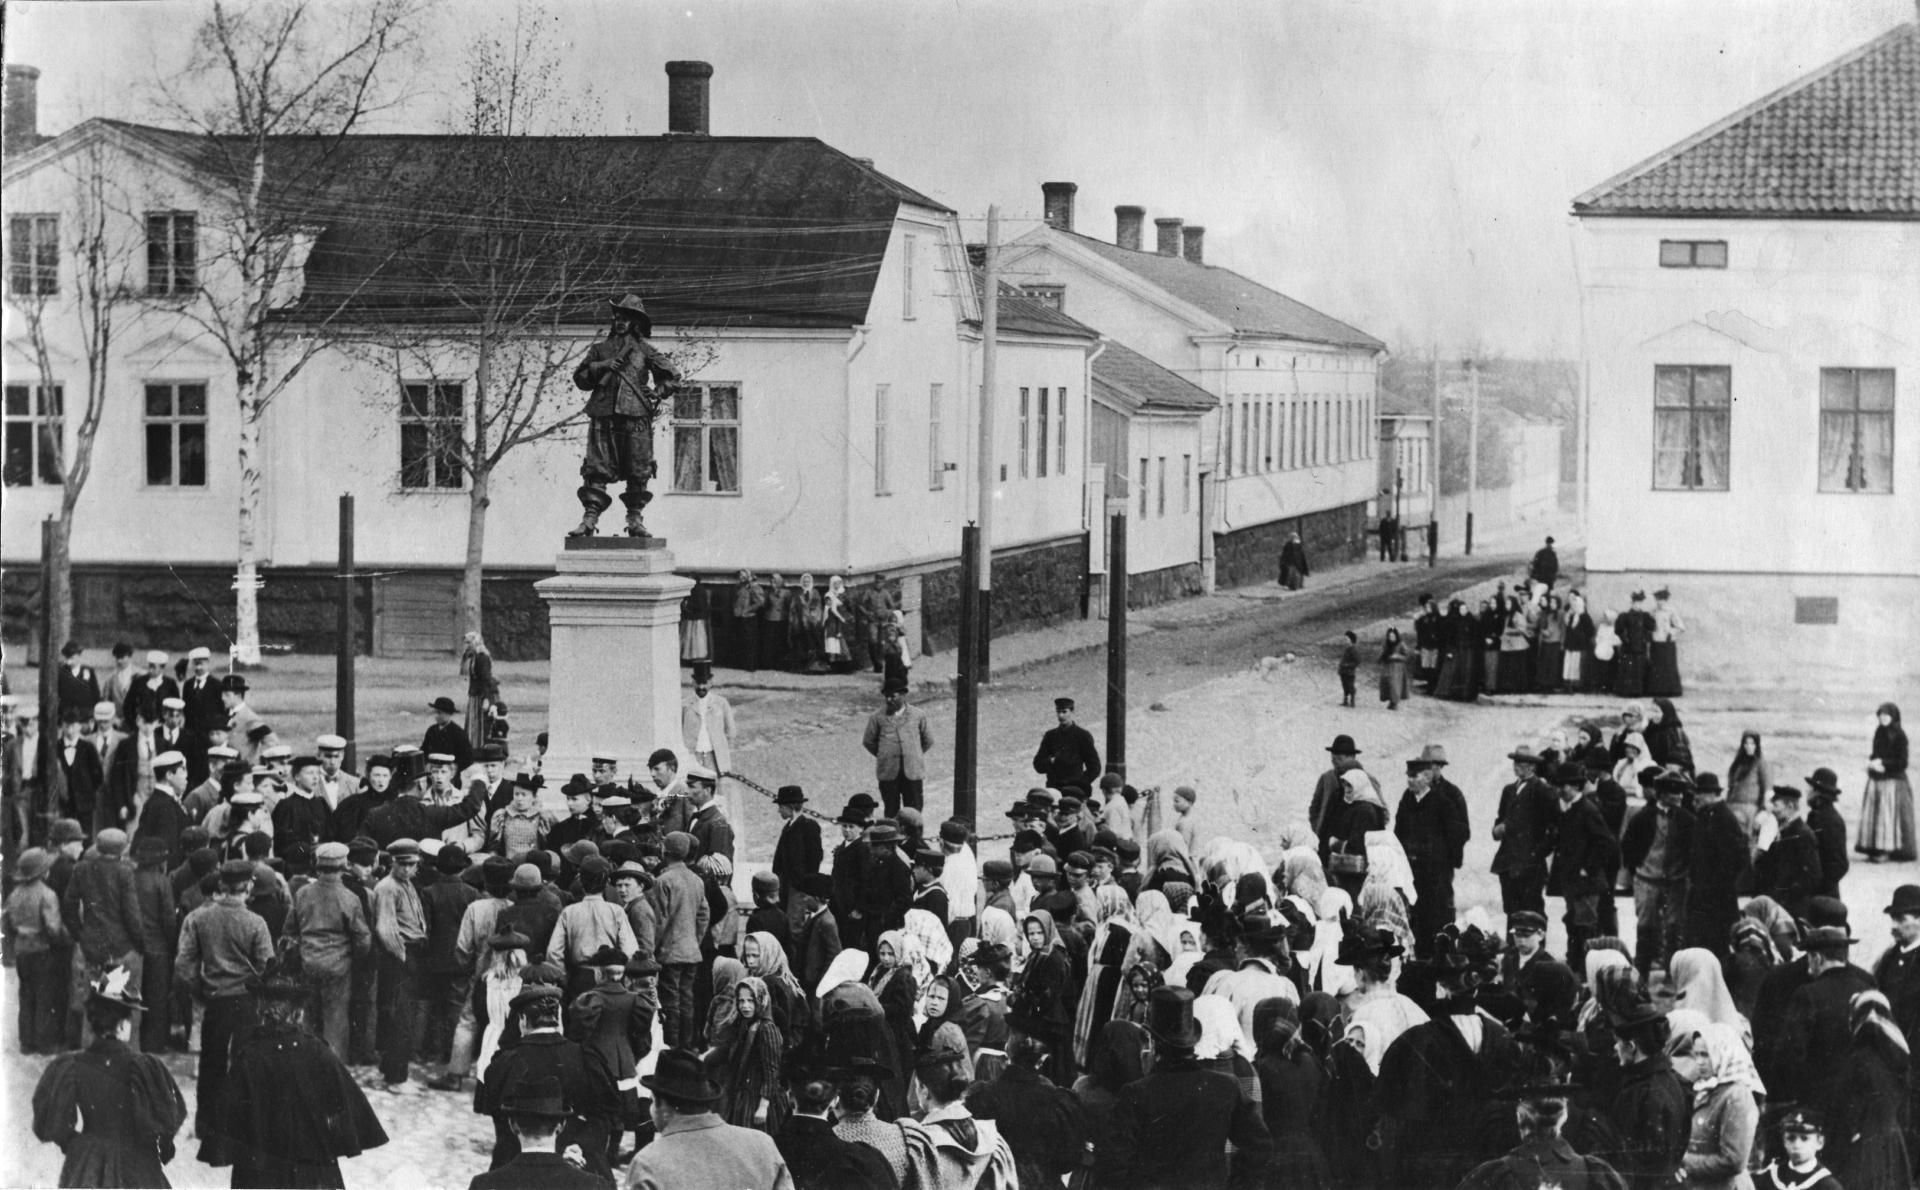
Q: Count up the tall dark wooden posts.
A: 4